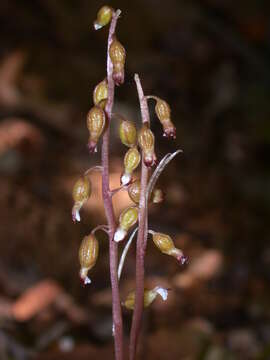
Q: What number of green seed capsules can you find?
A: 14